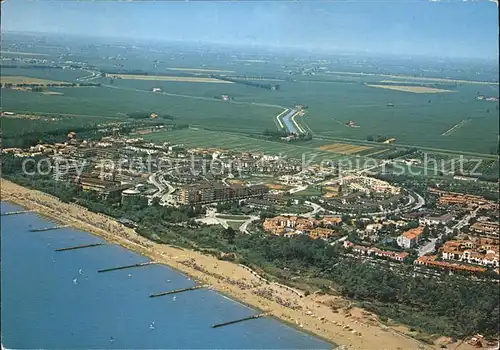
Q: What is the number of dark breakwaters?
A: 6